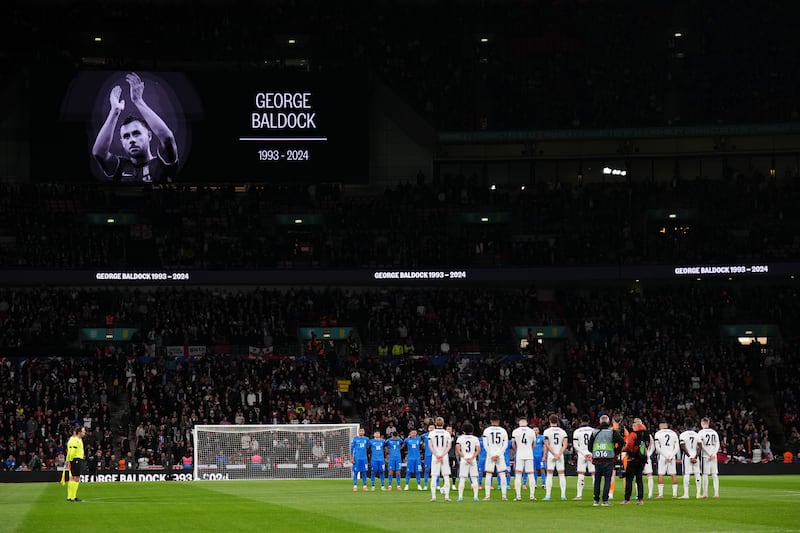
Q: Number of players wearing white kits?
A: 10